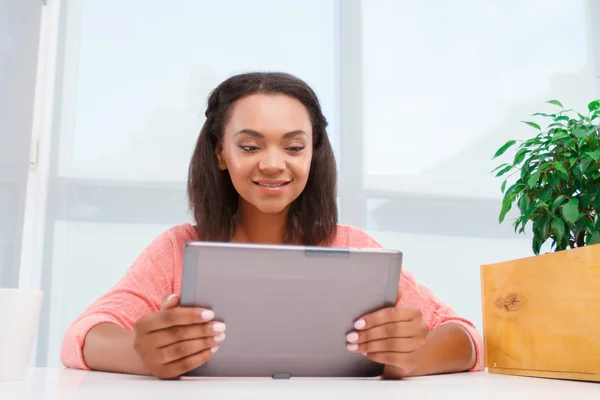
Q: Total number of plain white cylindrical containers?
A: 1